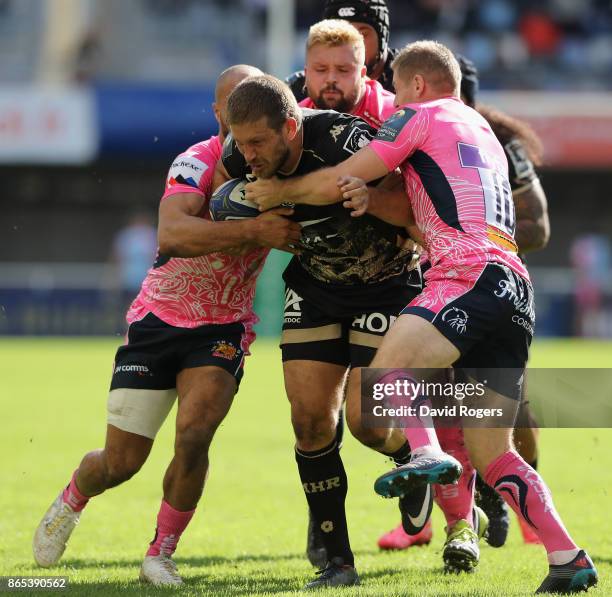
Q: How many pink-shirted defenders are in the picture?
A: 3